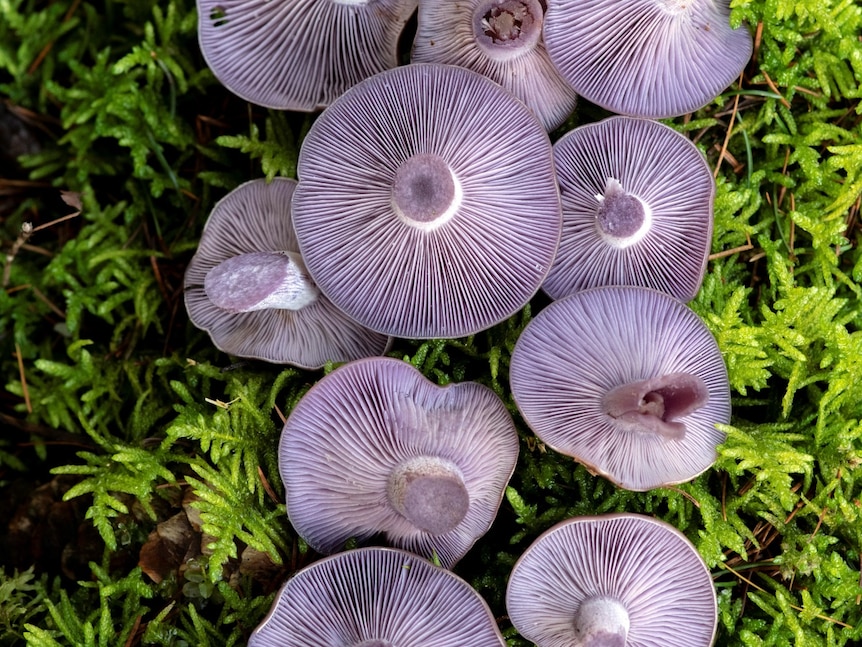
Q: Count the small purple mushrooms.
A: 10